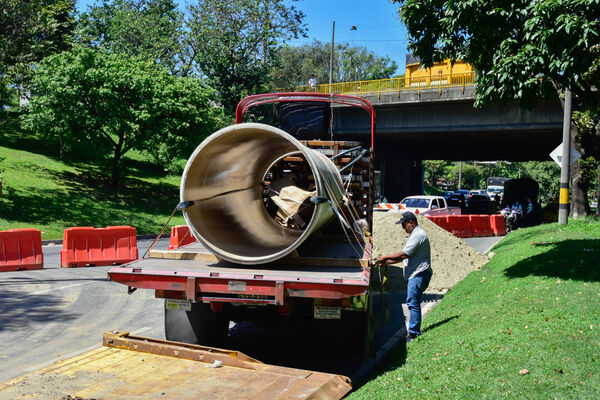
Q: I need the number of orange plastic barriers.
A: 7